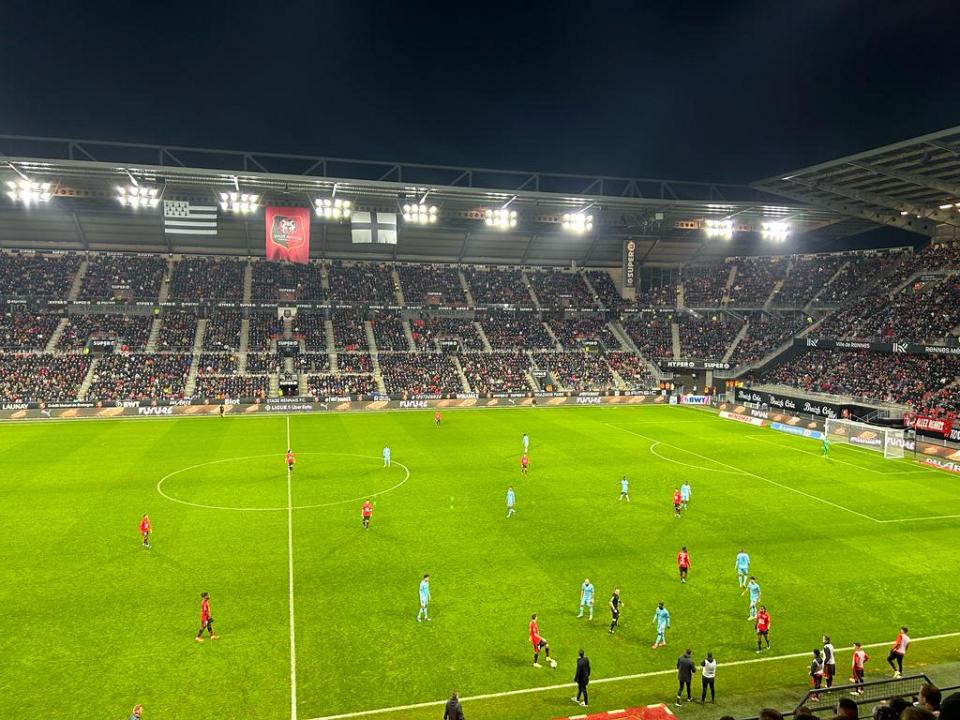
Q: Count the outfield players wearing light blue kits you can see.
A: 10